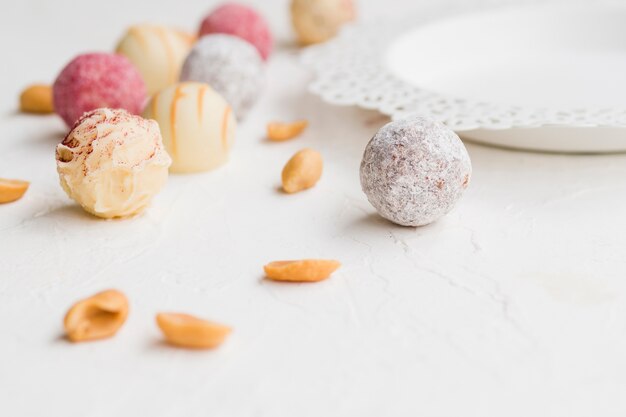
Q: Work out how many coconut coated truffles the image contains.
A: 2